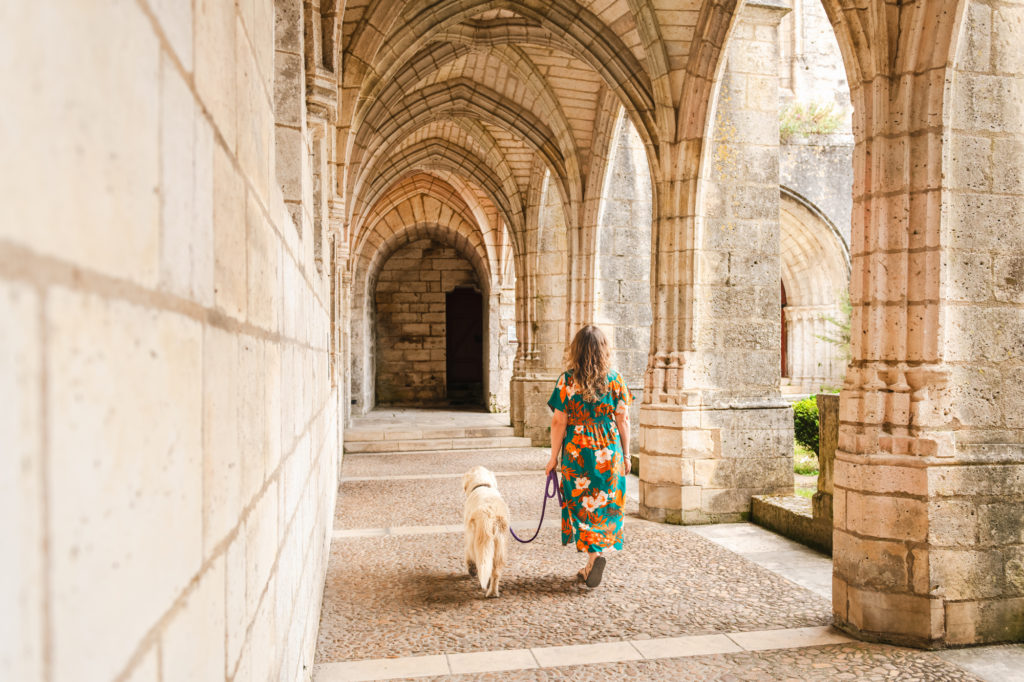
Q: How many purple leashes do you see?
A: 1